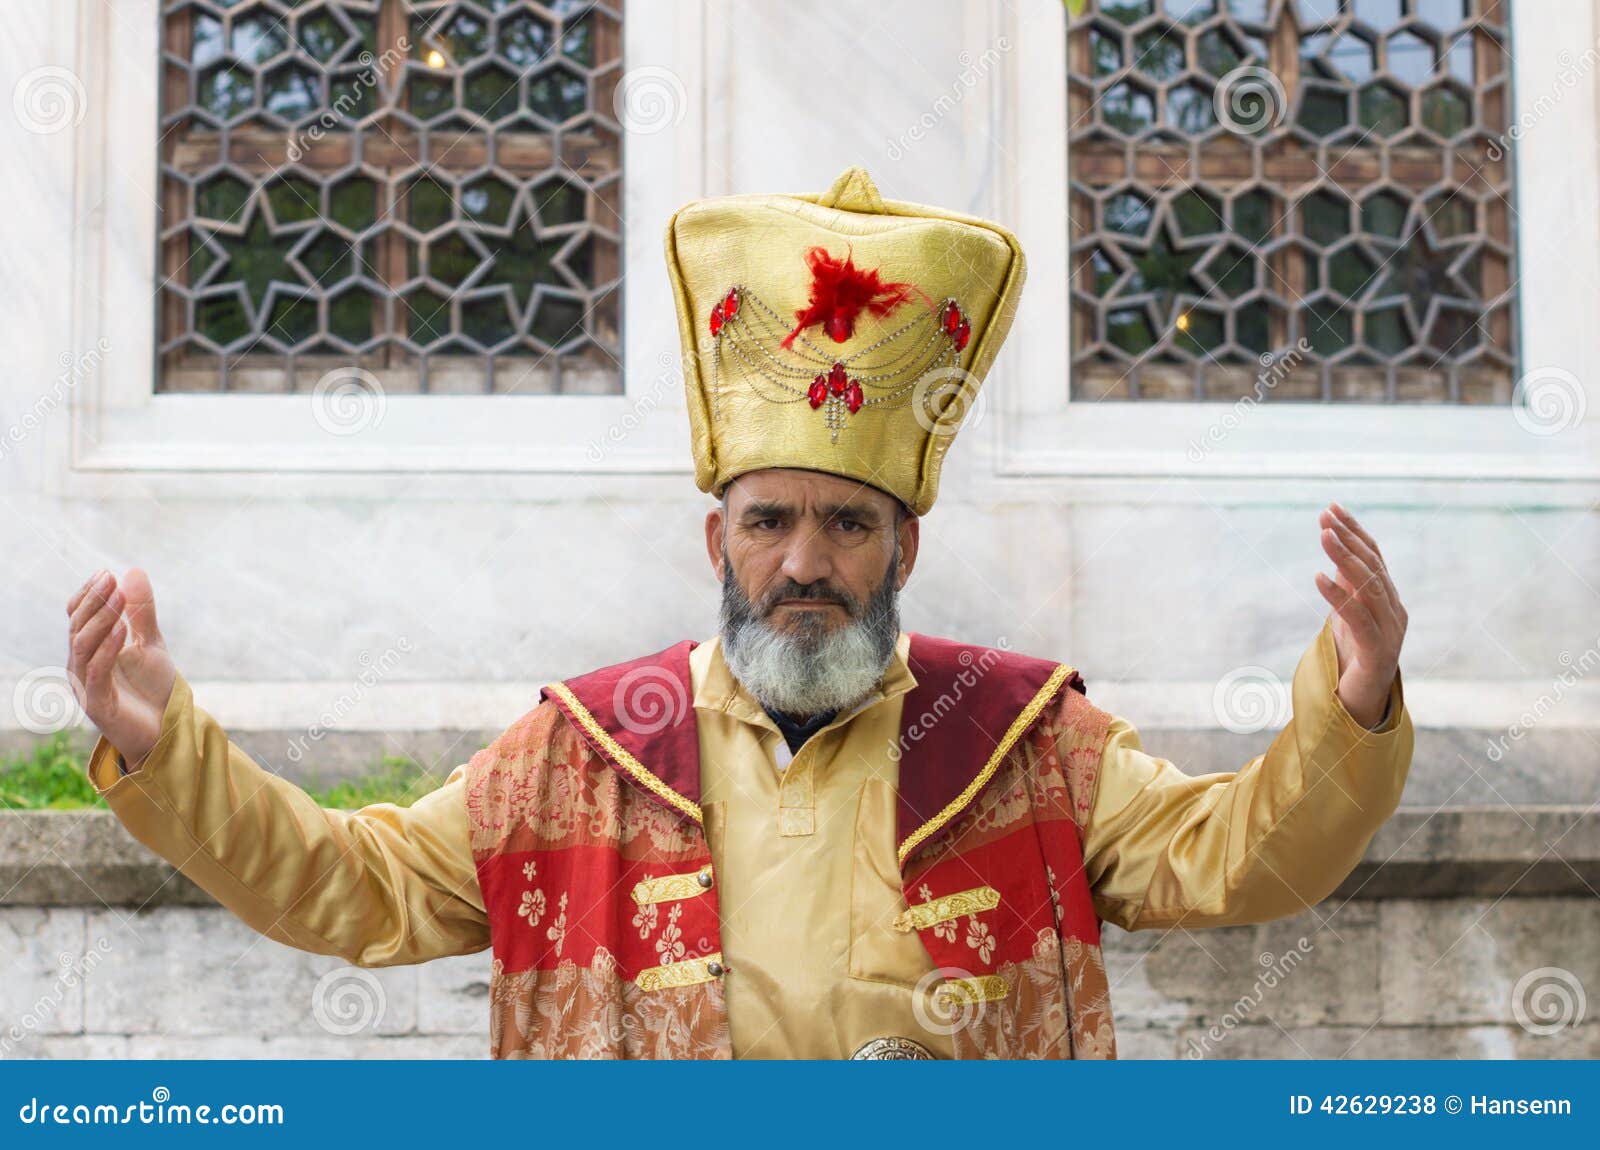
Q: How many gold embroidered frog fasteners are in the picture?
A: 4